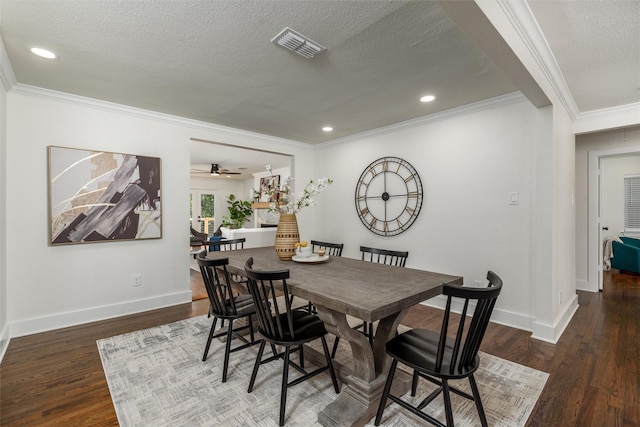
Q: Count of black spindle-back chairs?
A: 6